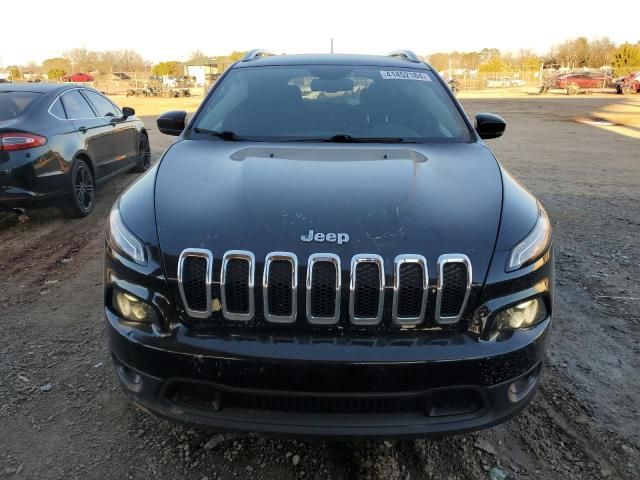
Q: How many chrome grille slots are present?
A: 7